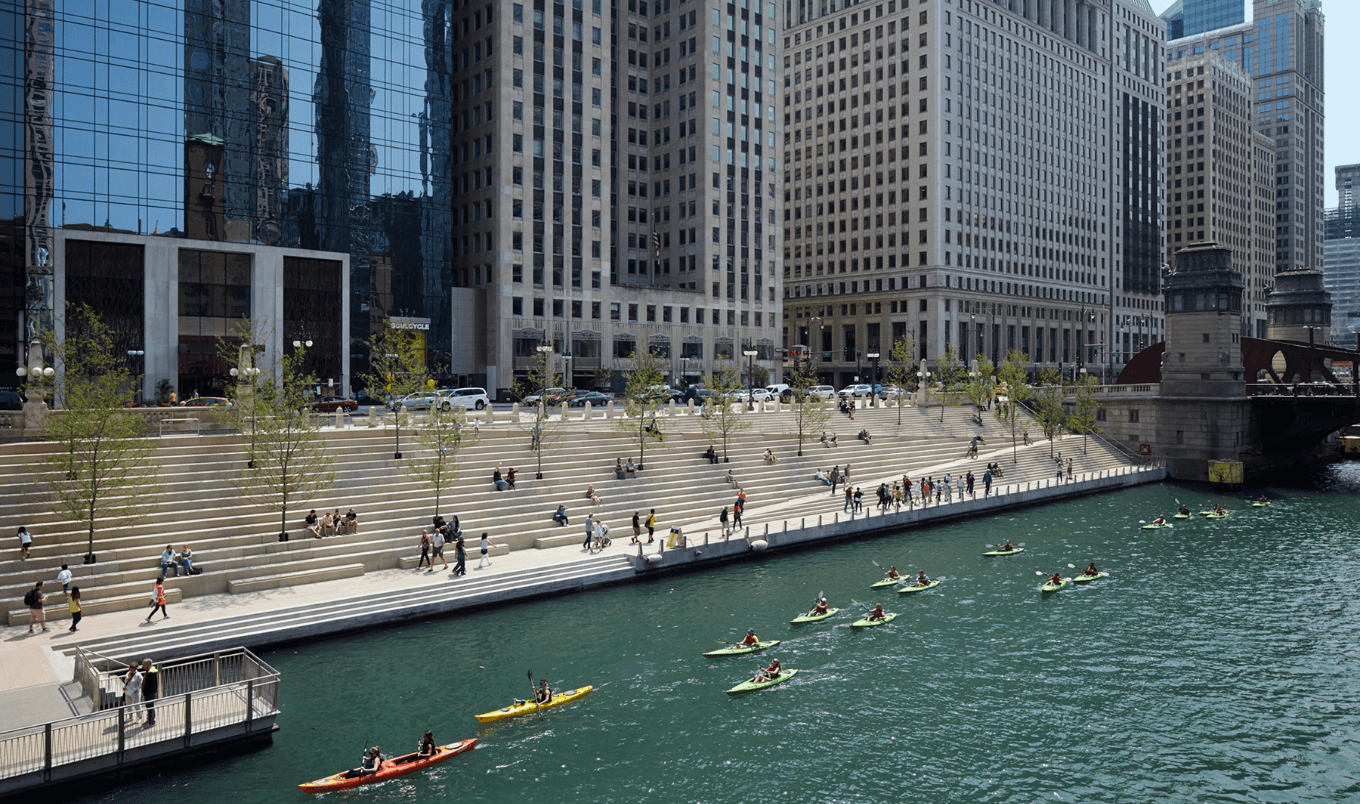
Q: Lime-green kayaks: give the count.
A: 14